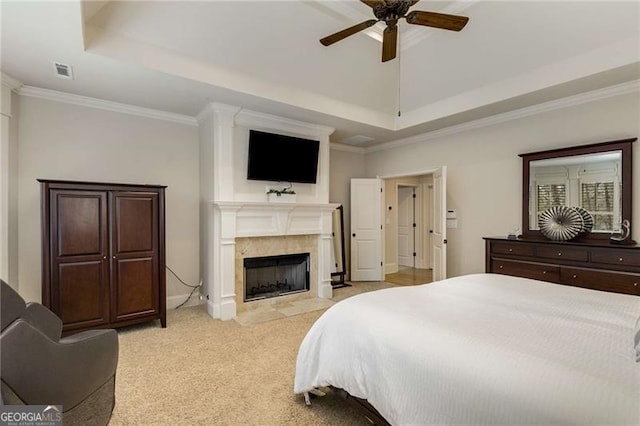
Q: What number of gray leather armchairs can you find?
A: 1